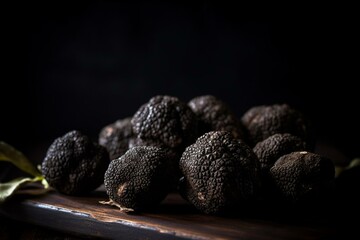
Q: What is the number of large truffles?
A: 9